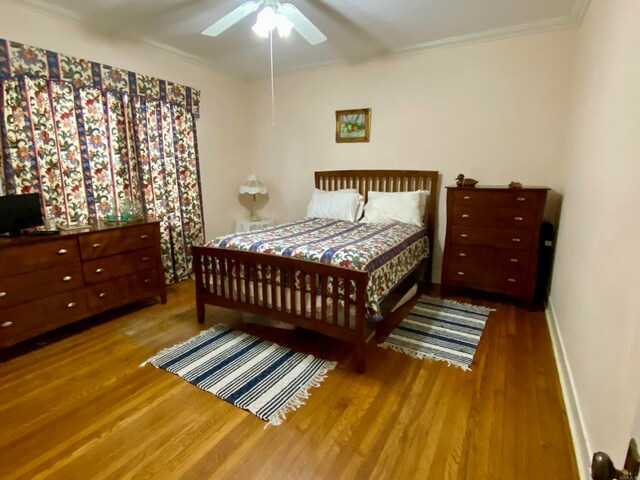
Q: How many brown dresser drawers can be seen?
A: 11